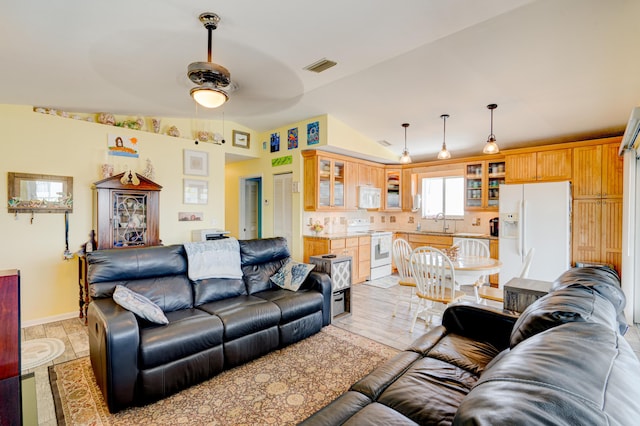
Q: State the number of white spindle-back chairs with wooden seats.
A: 4